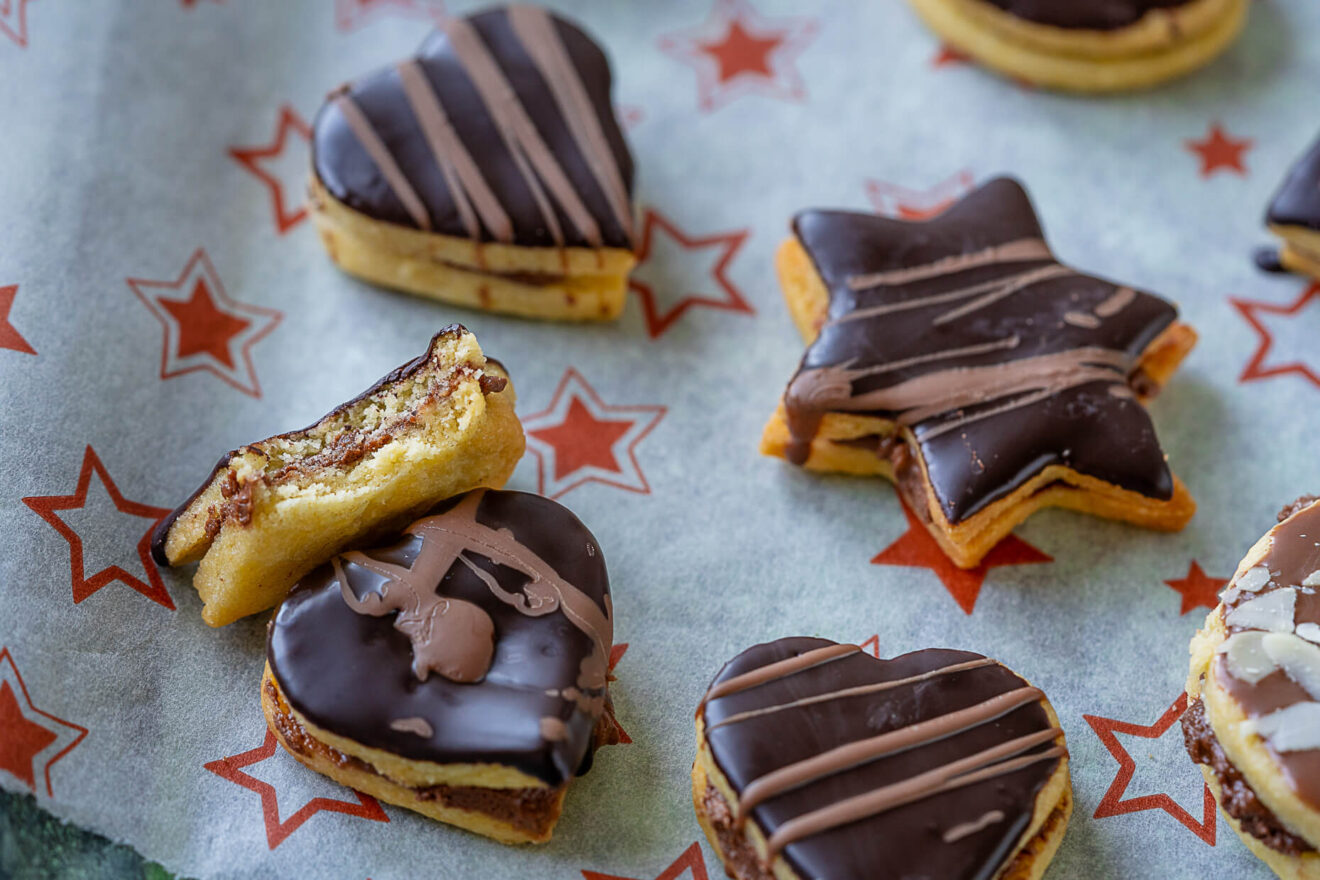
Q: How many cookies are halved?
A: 1